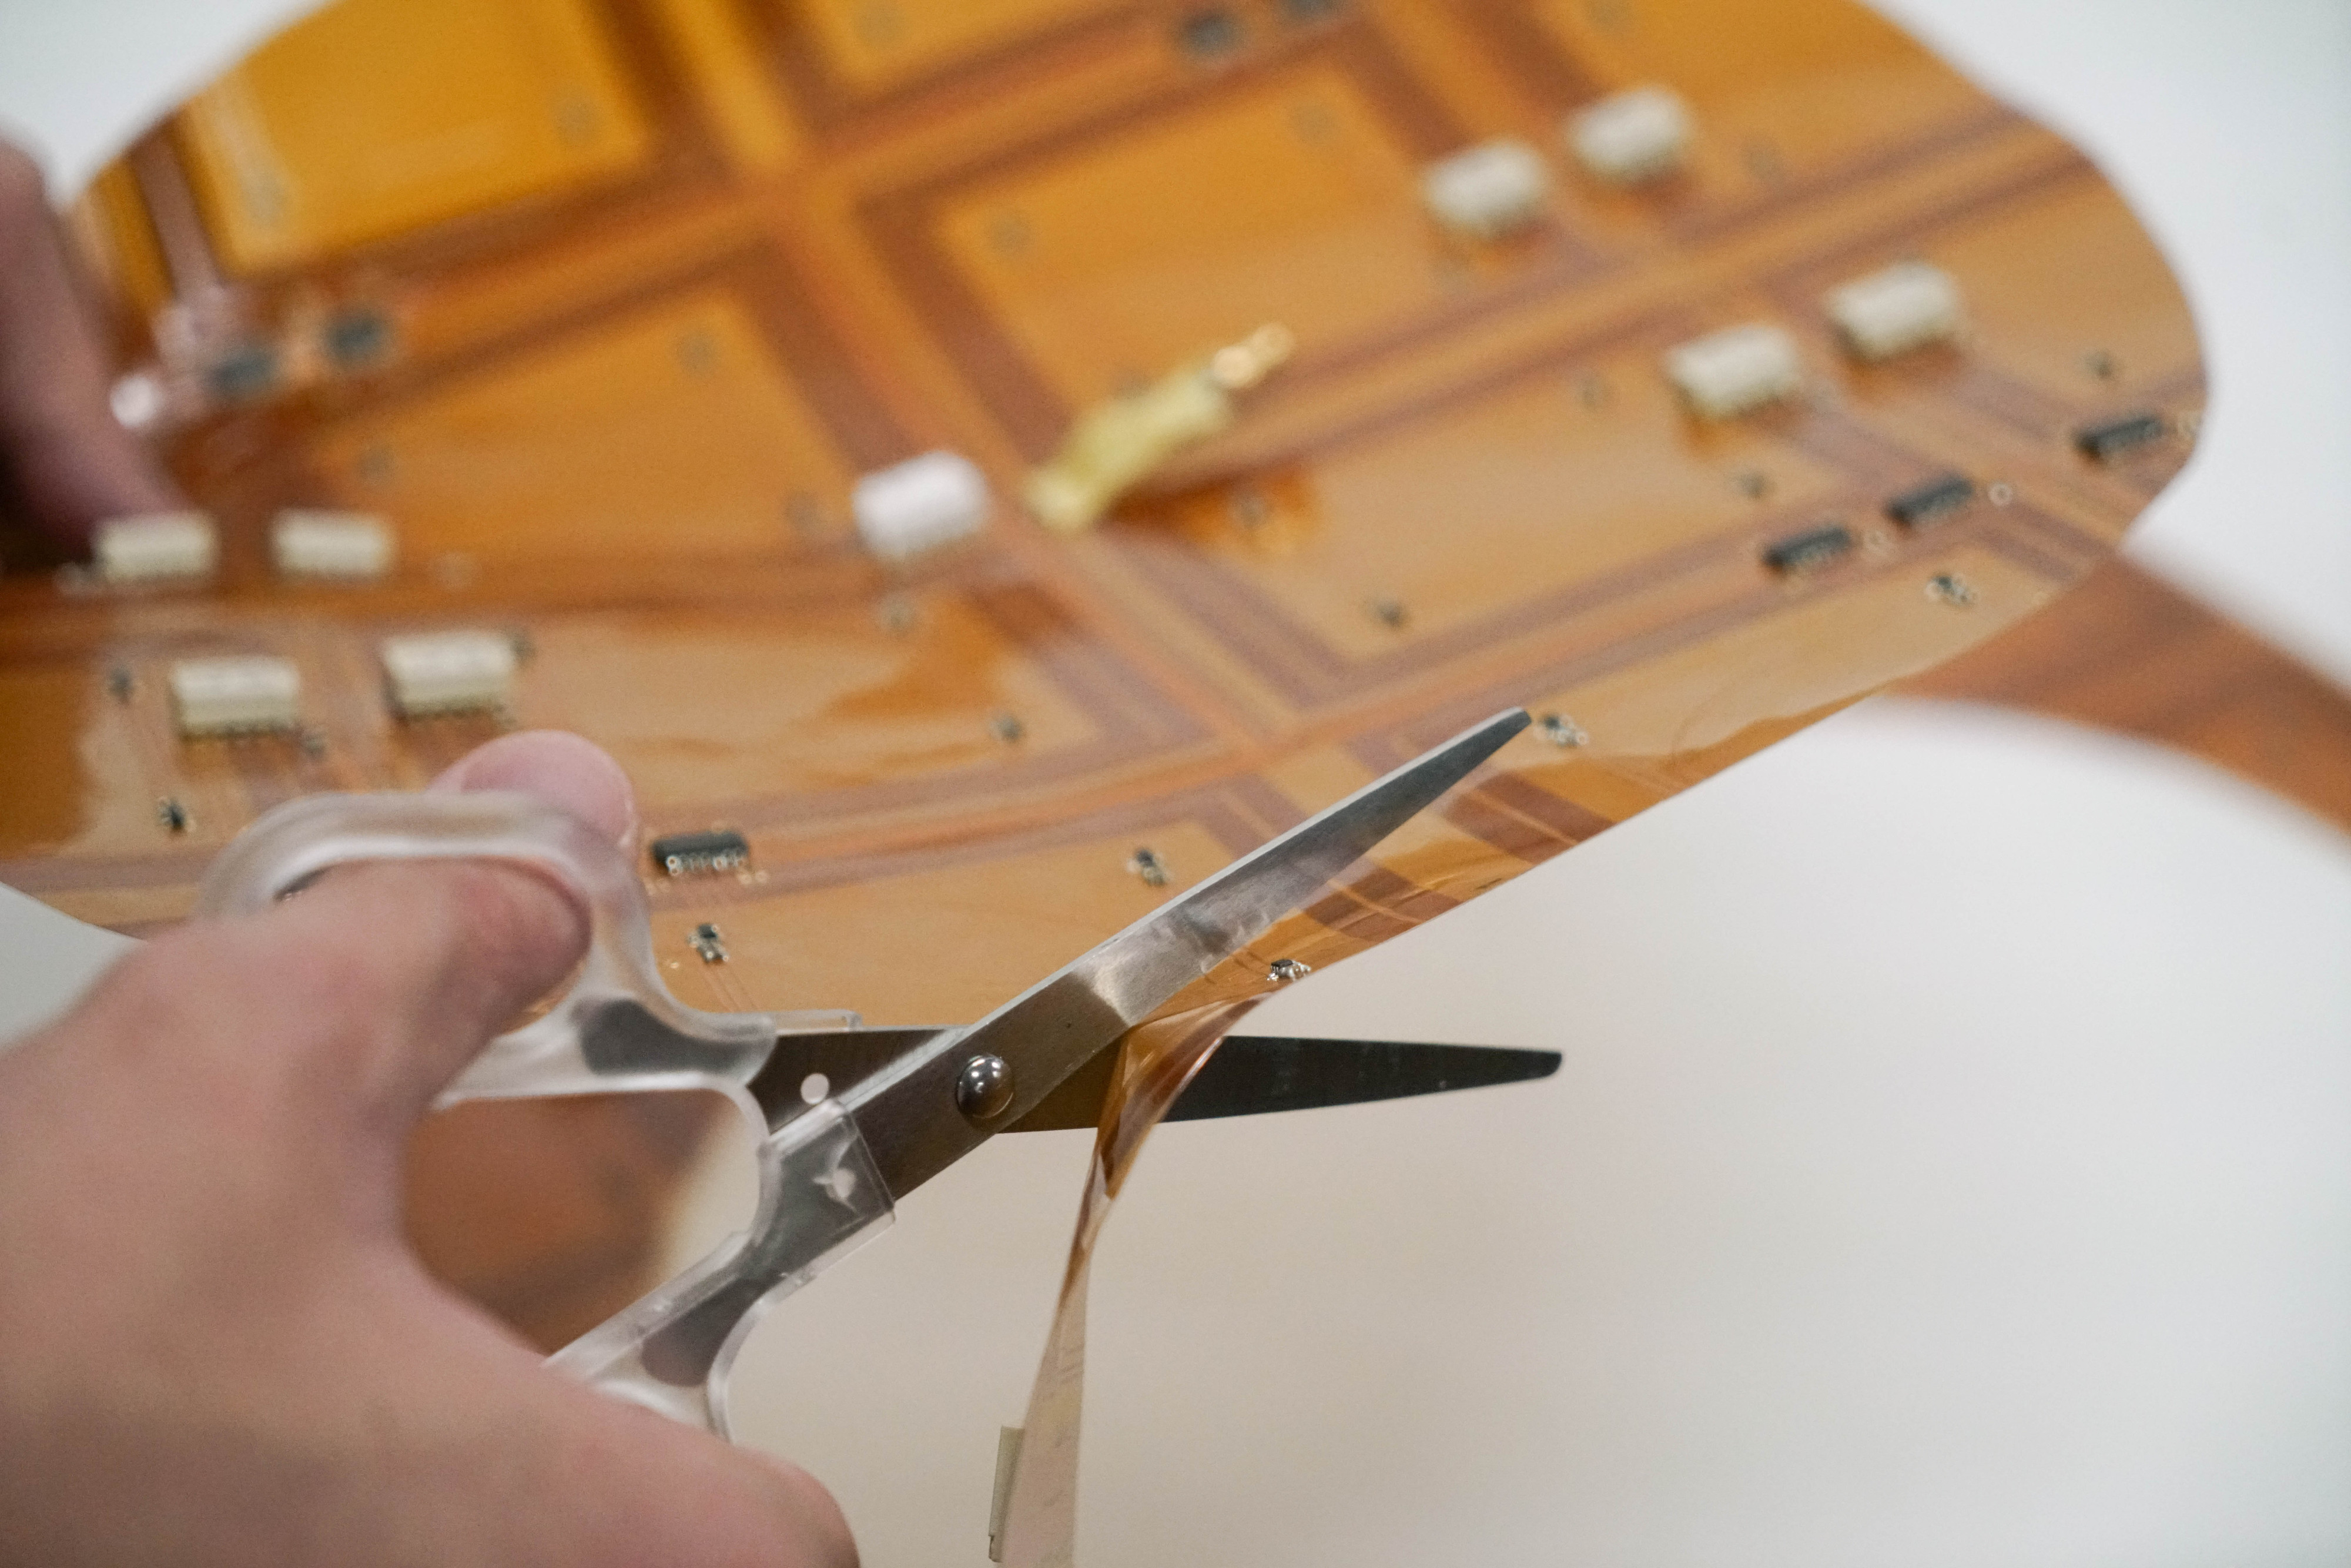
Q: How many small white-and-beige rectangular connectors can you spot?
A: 9